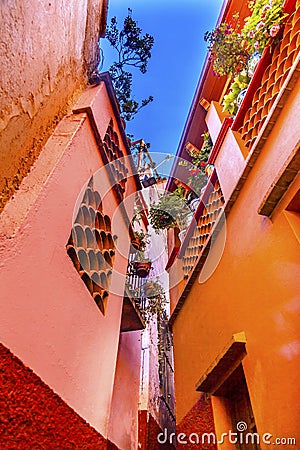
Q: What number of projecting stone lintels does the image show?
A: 2